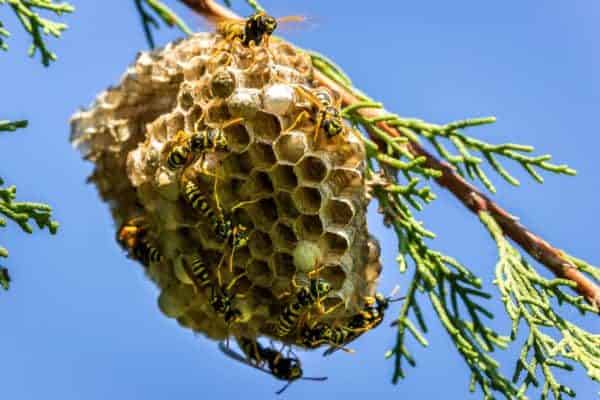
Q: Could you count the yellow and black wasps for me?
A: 10